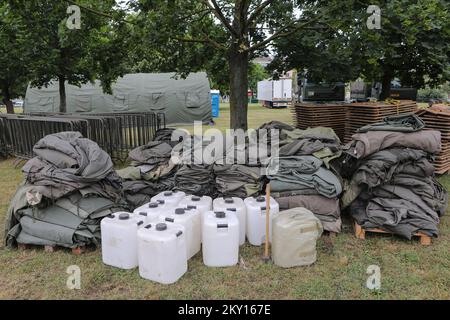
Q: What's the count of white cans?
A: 9